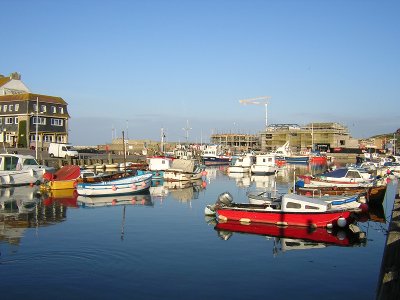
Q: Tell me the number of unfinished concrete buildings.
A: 2